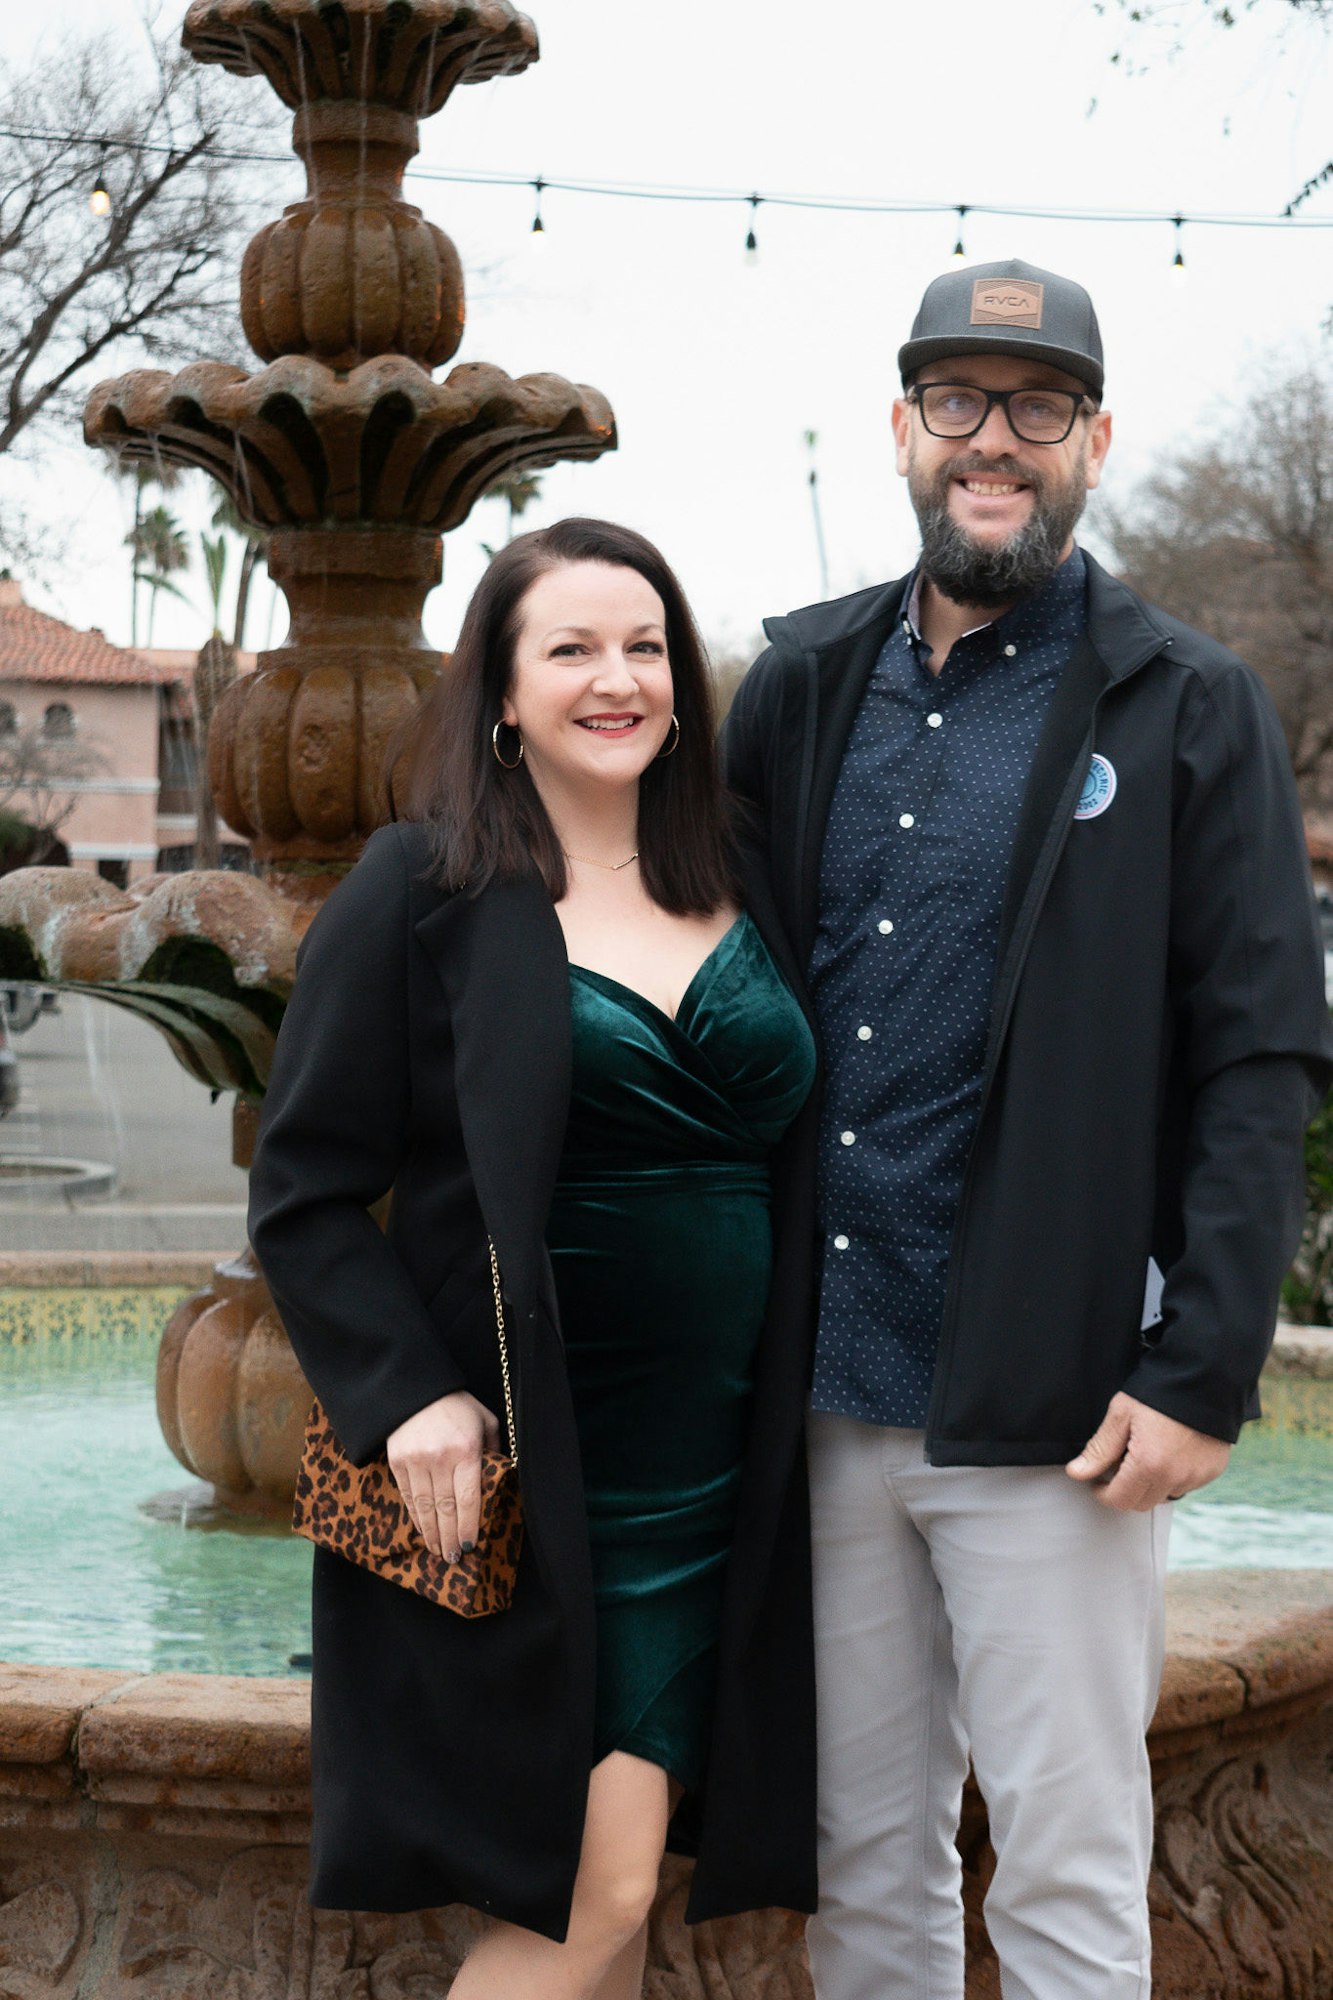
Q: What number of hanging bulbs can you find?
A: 5